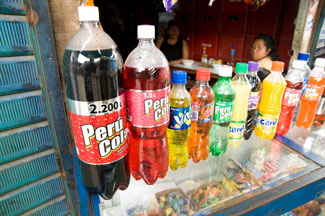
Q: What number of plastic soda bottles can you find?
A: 11